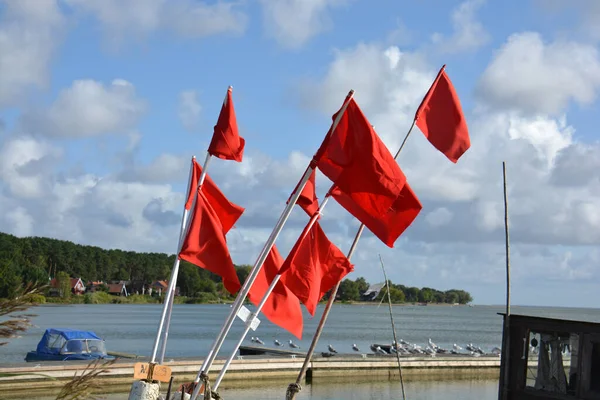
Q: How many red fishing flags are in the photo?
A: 9